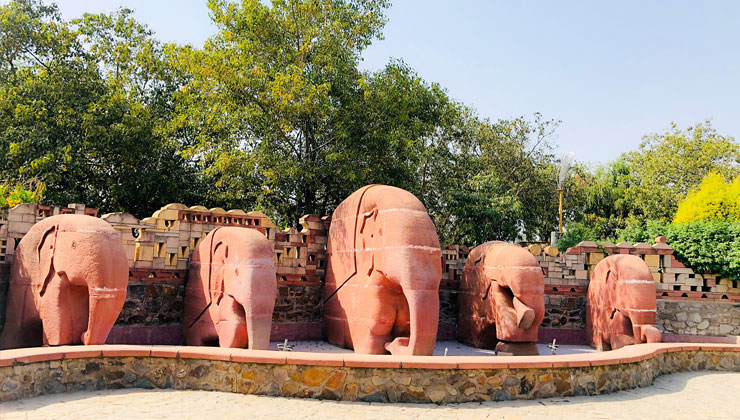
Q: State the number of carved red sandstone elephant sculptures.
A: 5